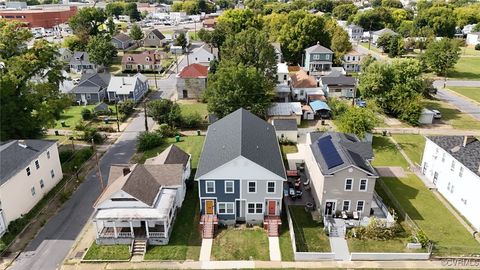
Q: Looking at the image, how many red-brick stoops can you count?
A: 2